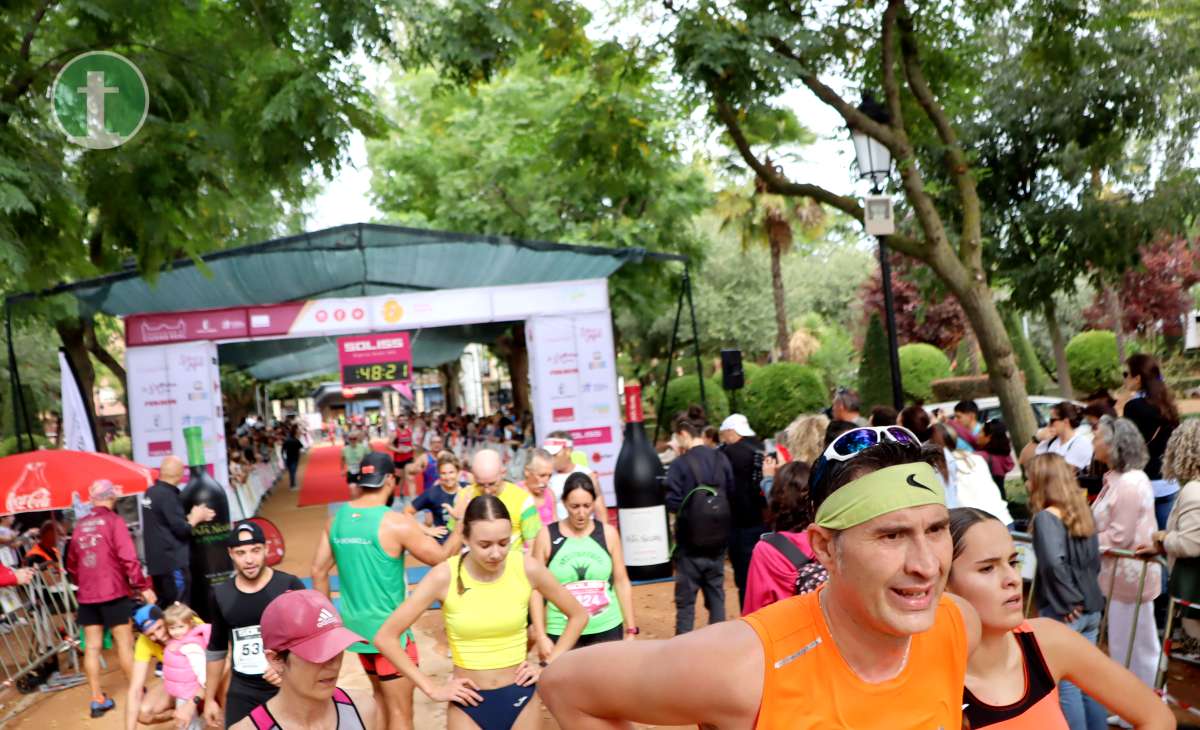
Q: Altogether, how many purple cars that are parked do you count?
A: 0